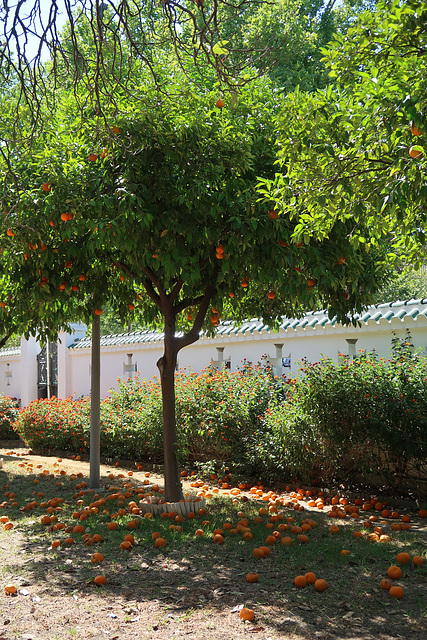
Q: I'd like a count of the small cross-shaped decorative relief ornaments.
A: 5